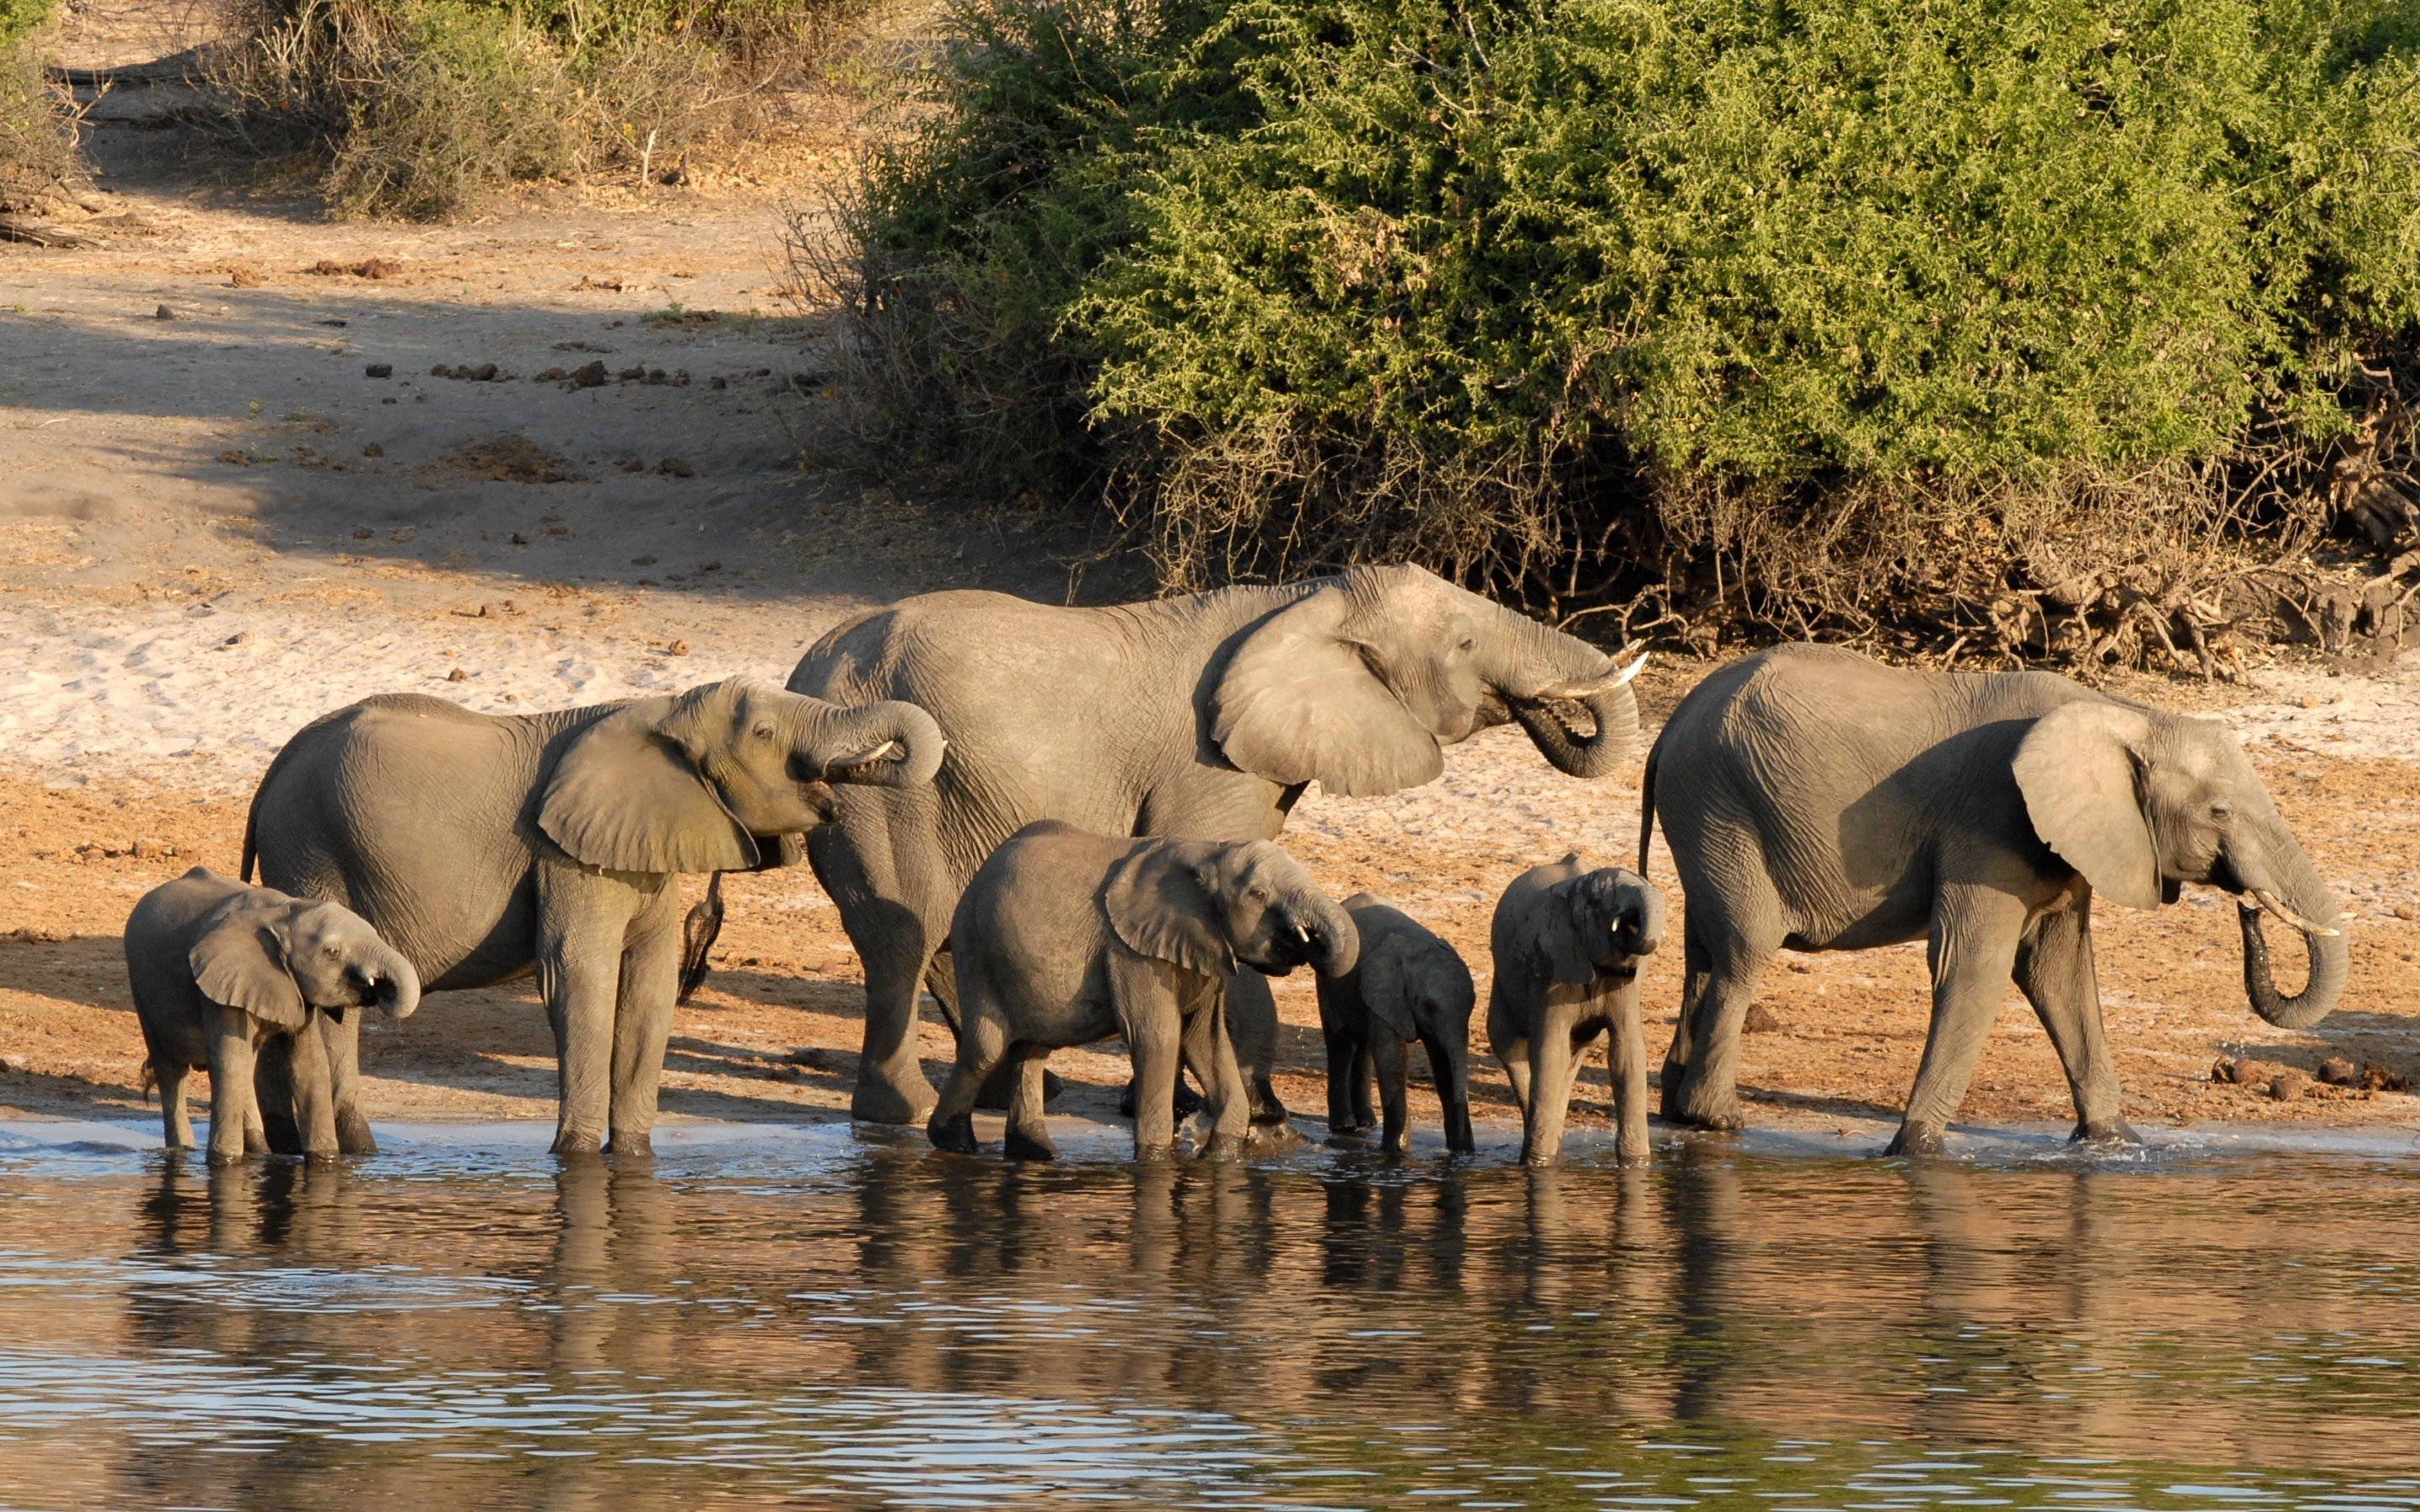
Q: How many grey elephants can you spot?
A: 7